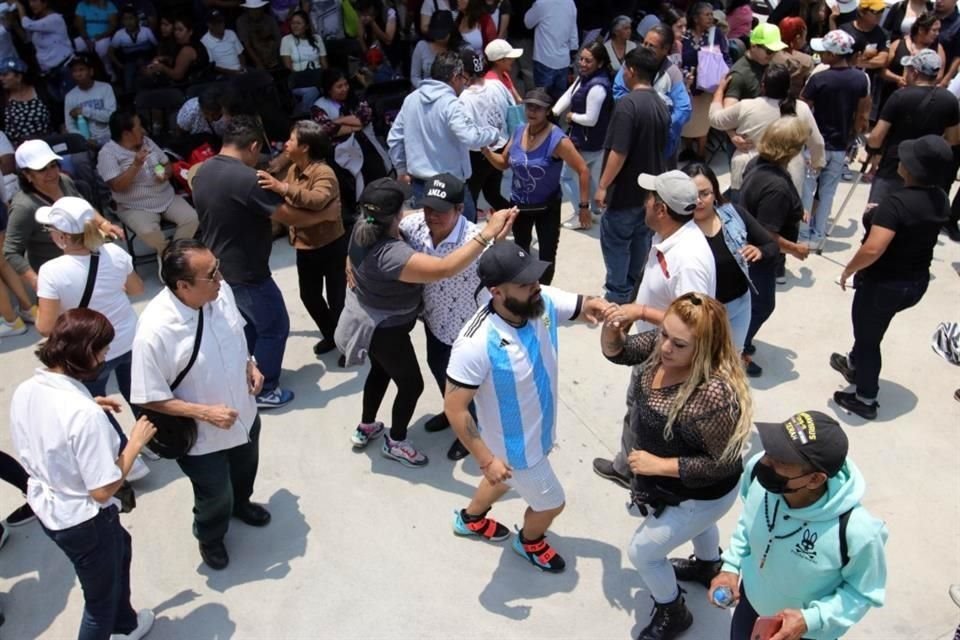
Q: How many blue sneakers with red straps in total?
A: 2